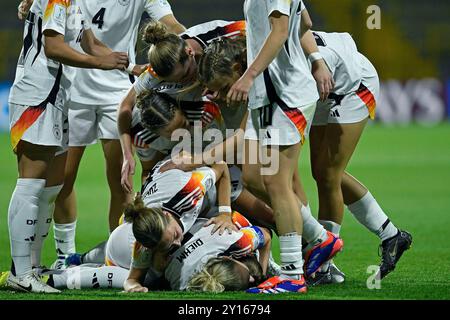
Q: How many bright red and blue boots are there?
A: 2